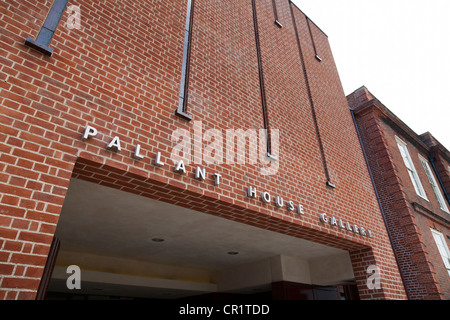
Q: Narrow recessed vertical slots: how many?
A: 6